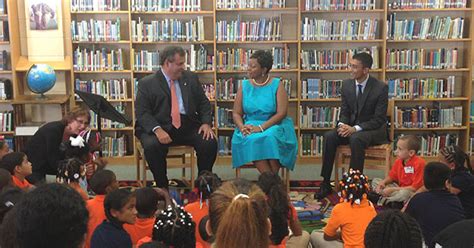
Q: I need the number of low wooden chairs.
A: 3